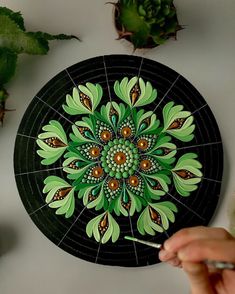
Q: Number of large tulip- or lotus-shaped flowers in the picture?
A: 8